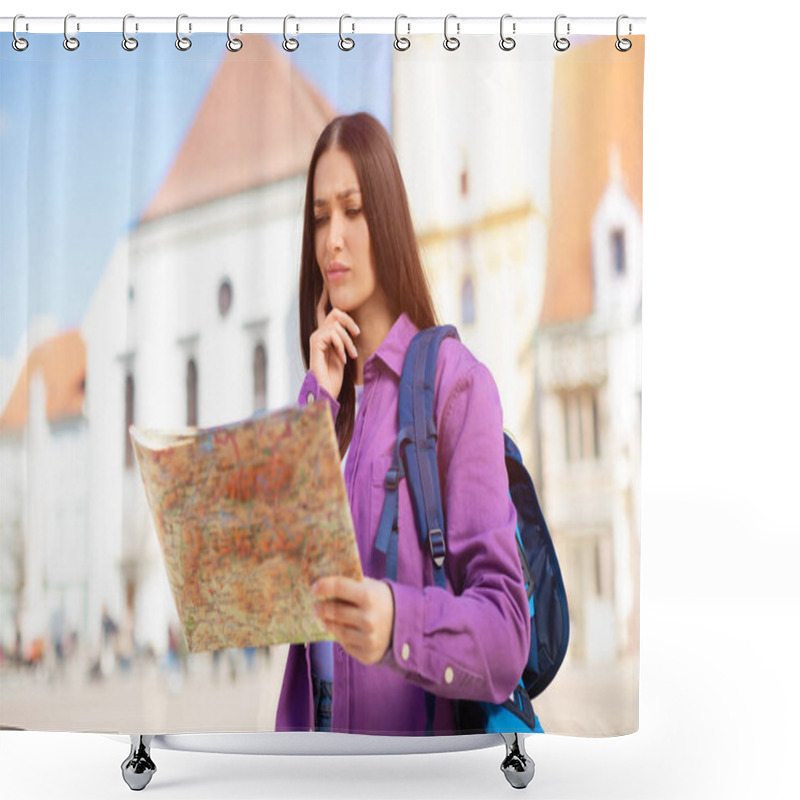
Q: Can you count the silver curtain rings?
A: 12